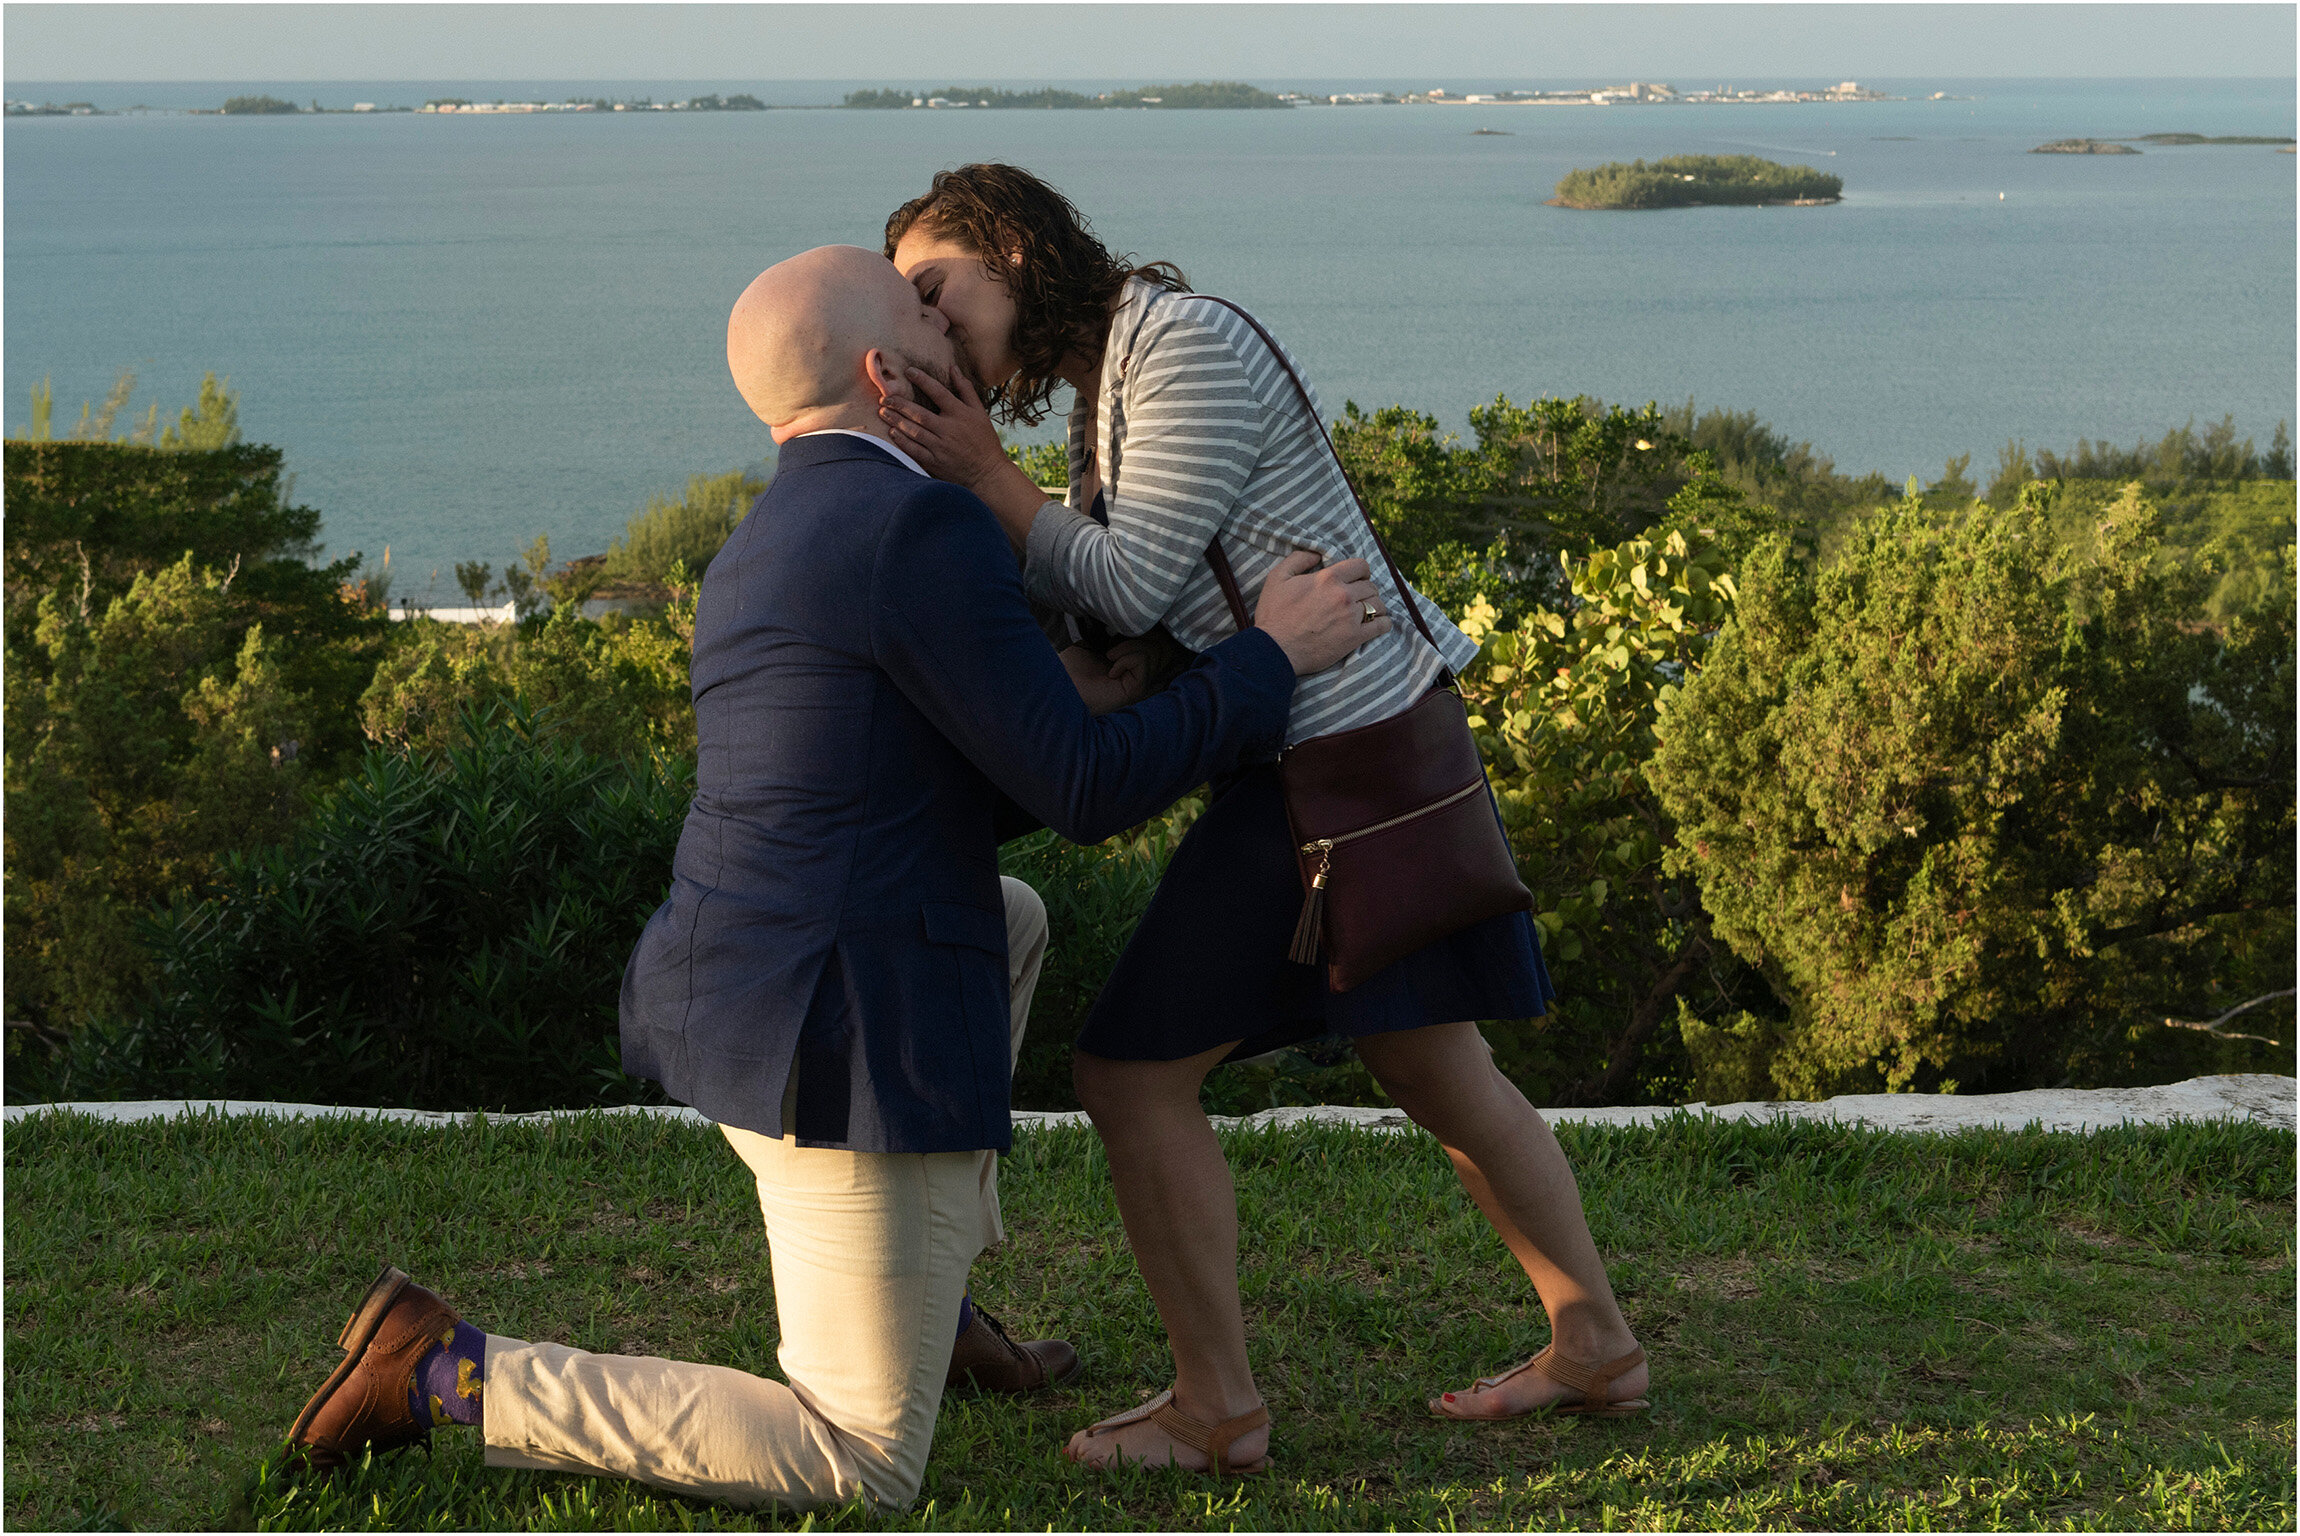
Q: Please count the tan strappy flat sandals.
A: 2